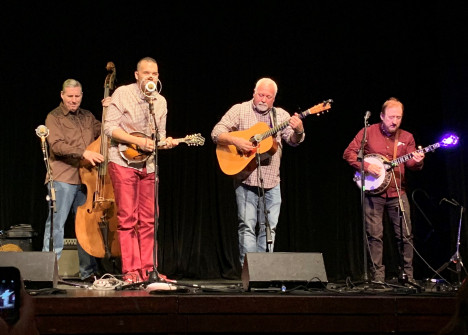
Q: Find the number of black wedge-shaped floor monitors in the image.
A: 2